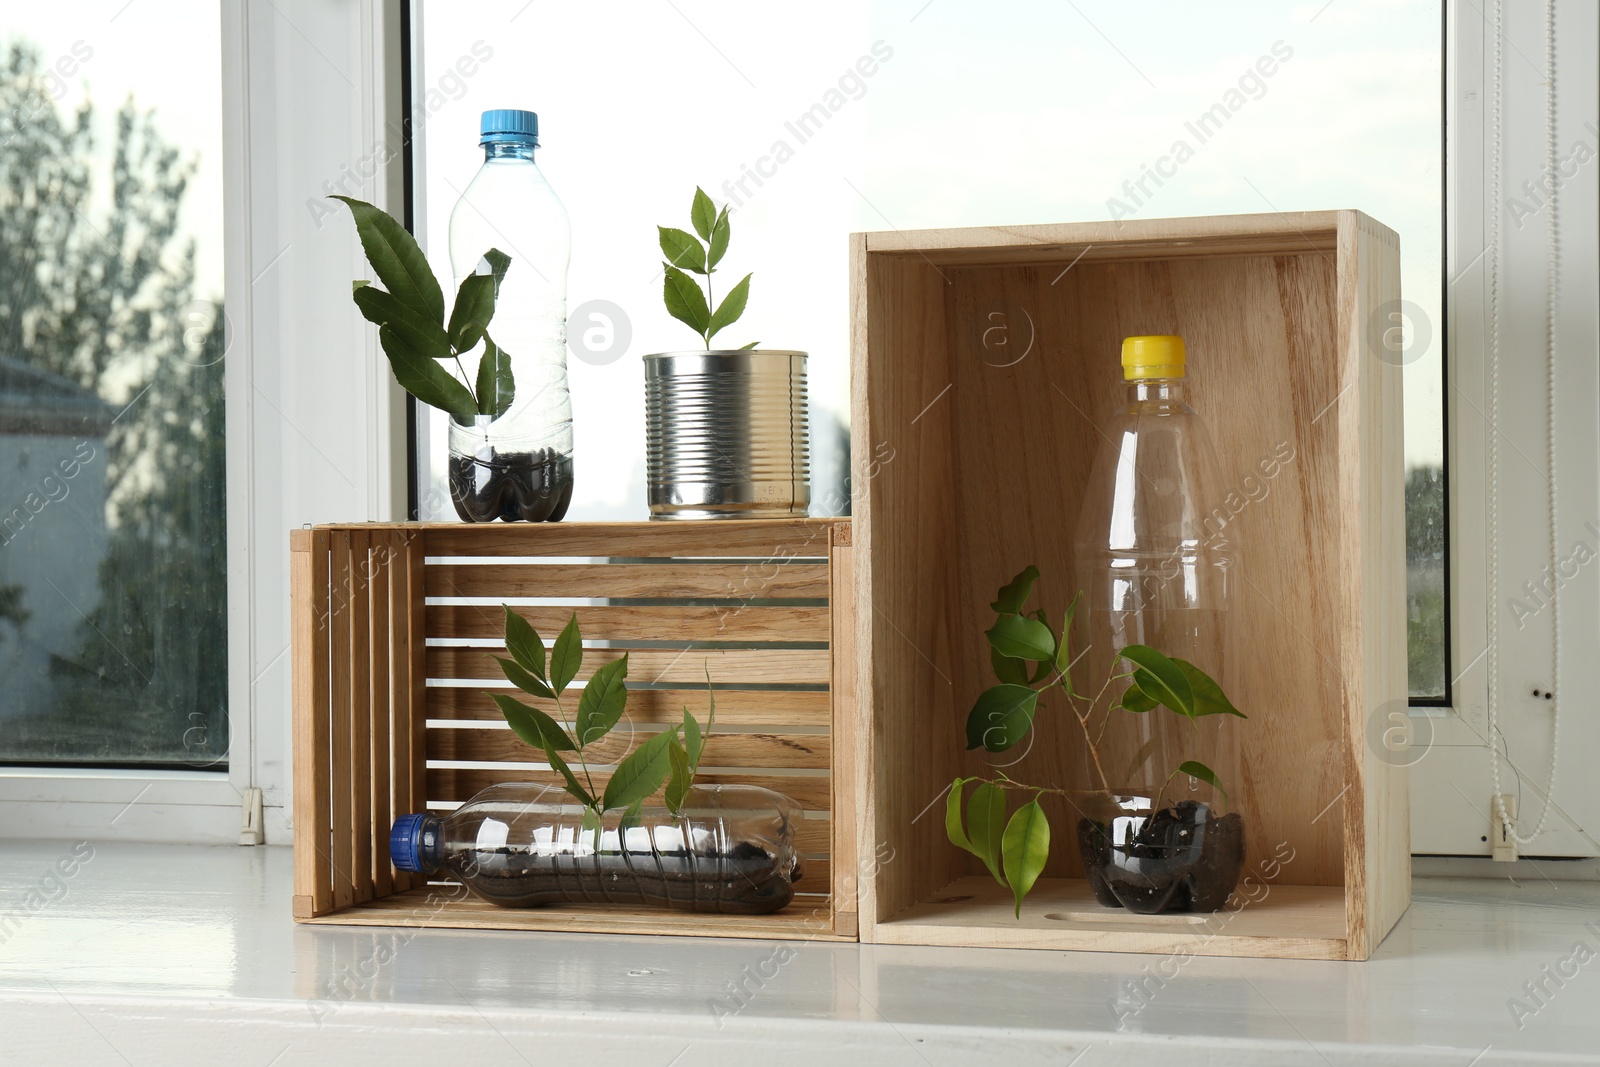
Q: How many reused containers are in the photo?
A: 4